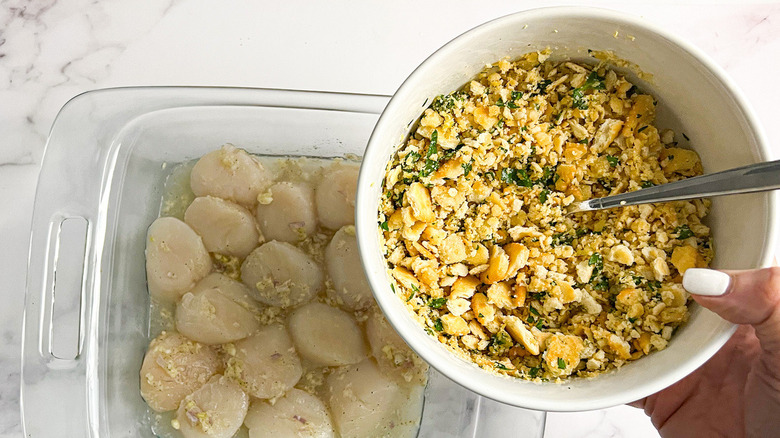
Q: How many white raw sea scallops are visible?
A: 15